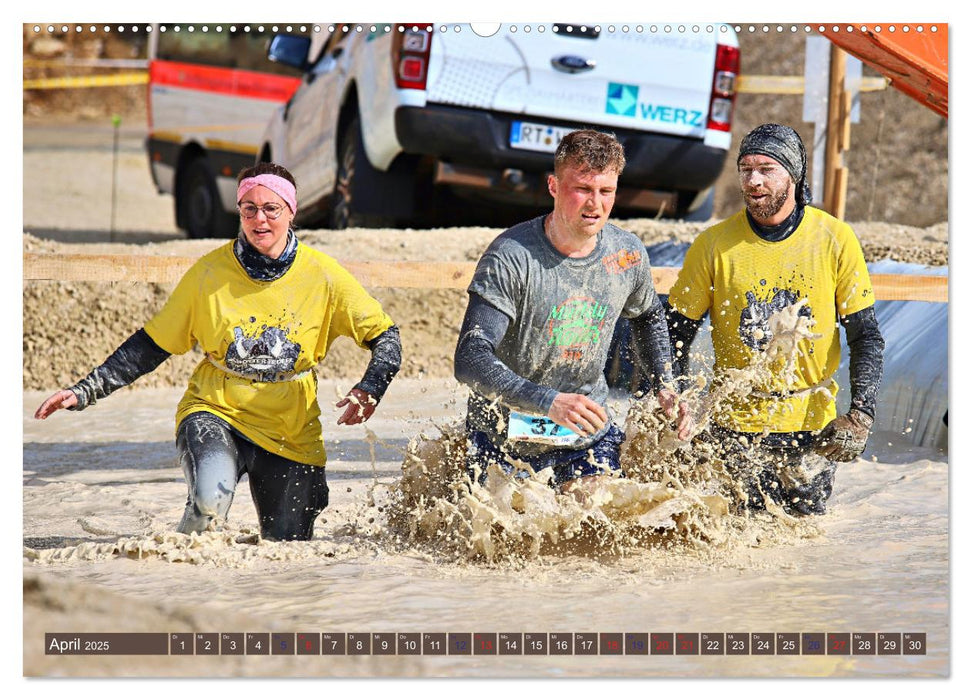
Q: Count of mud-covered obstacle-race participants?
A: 3